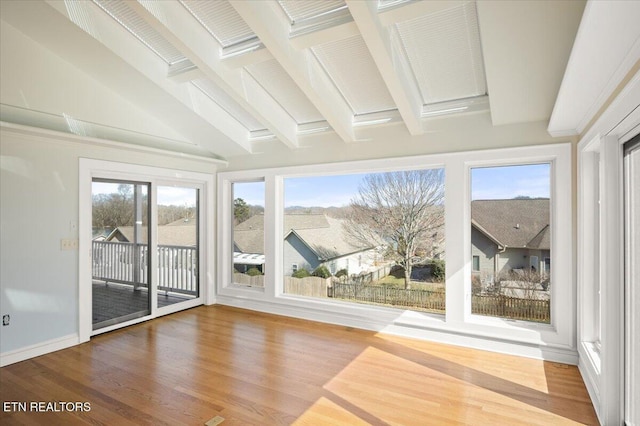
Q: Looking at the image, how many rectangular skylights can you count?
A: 8